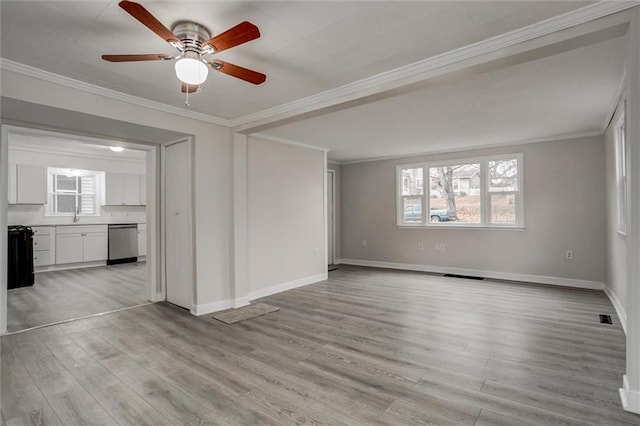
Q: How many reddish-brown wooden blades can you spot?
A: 5